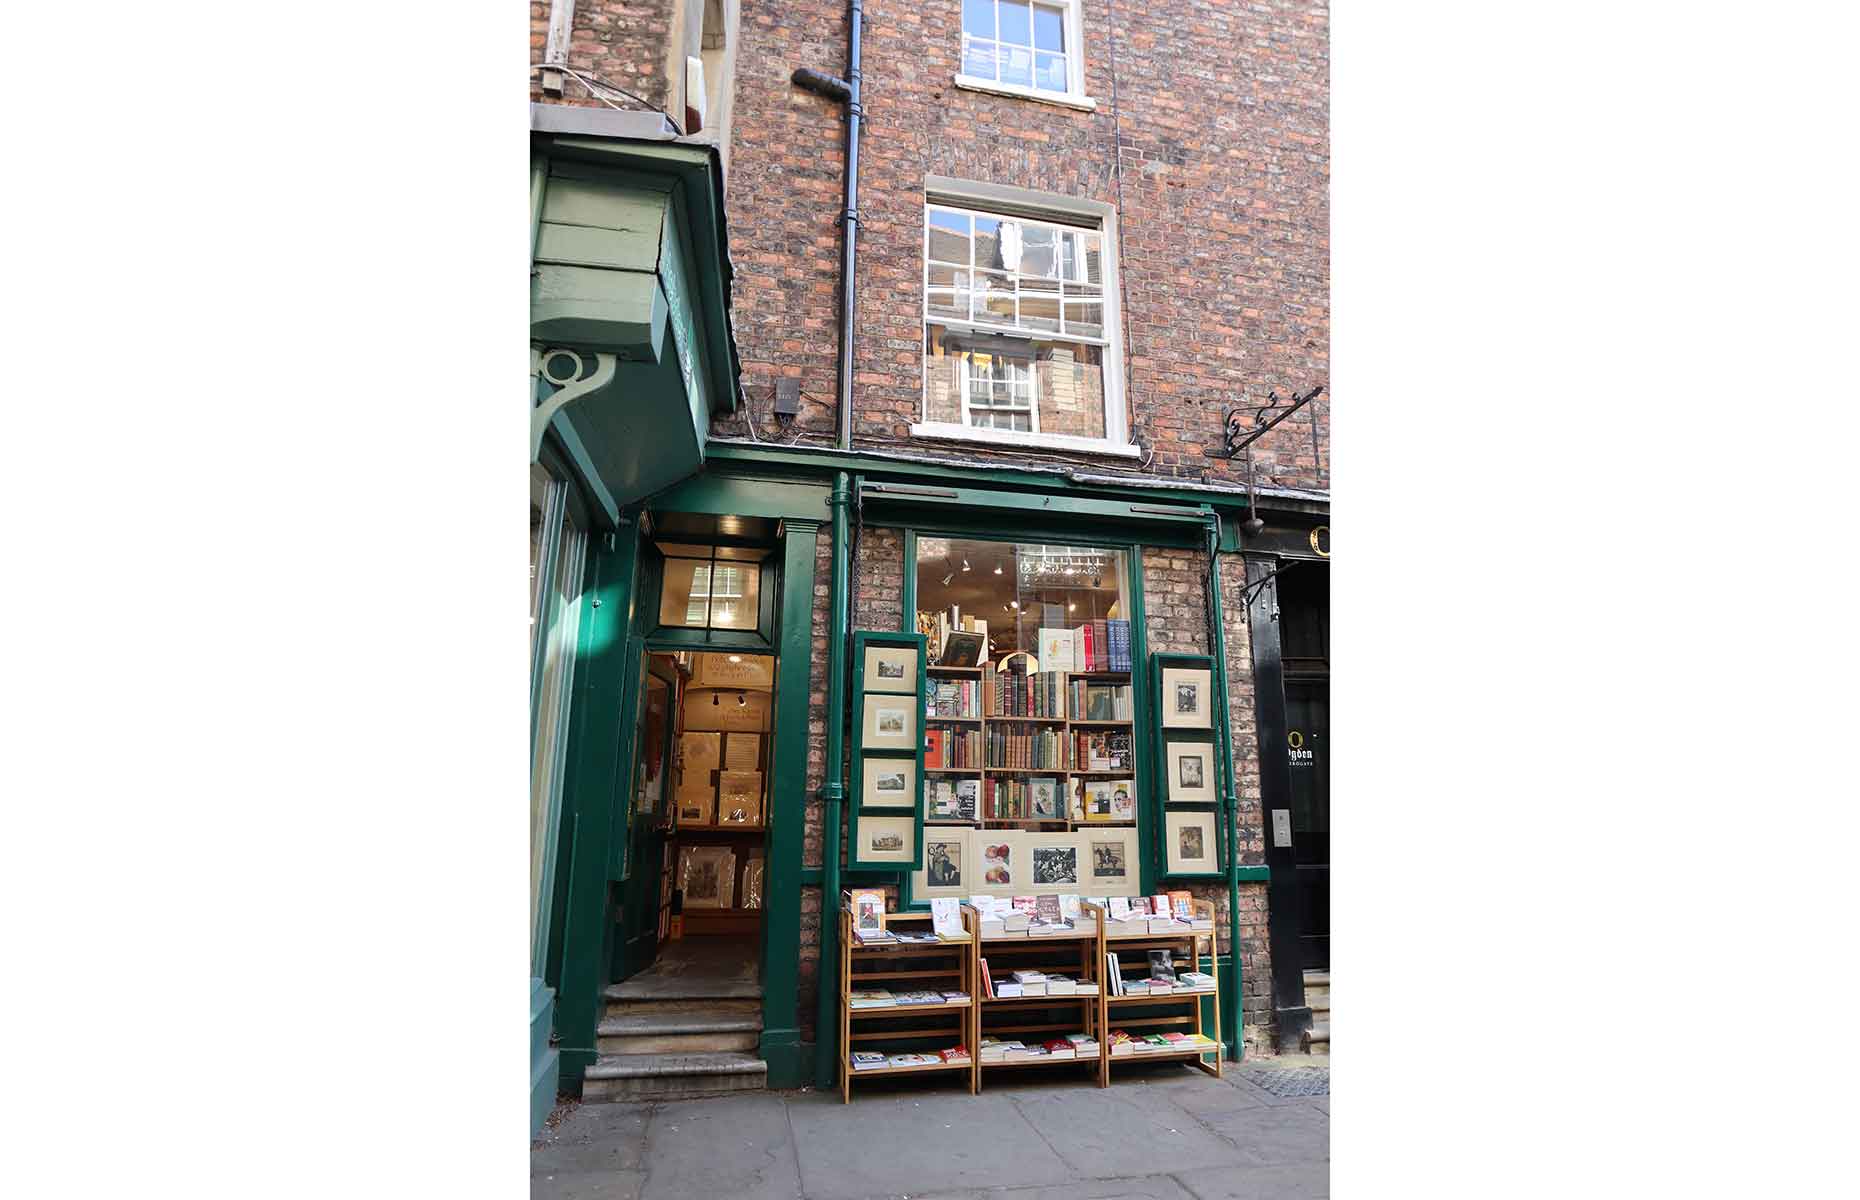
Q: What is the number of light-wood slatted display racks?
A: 3